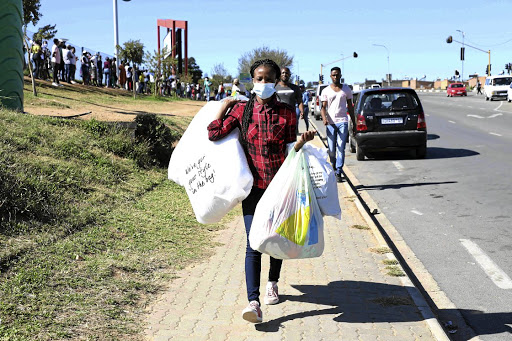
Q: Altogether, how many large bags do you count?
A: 3